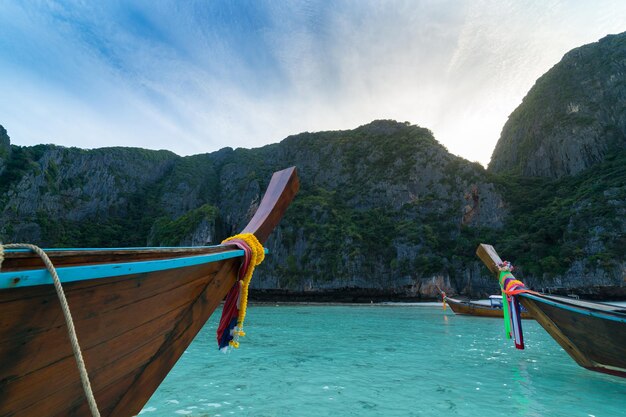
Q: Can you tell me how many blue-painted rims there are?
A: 2